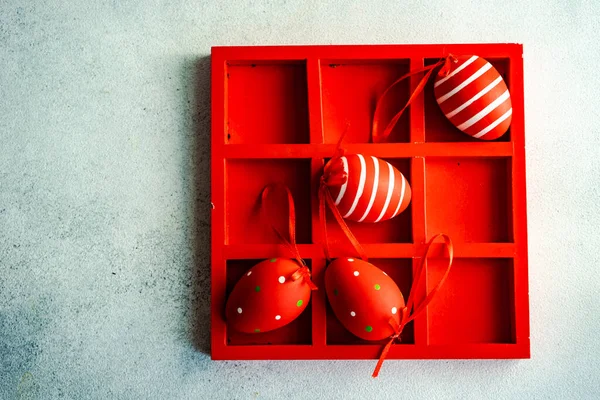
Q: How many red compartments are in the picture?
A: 9